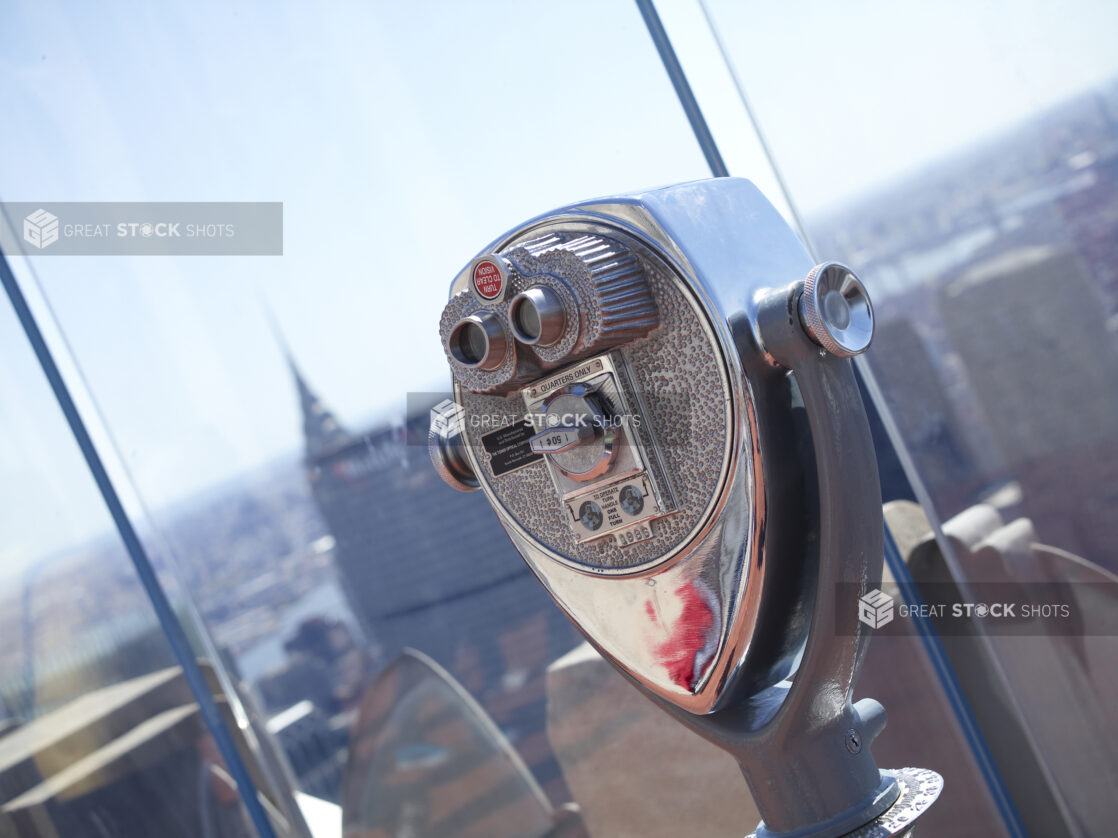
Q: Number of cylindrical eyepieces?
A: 2